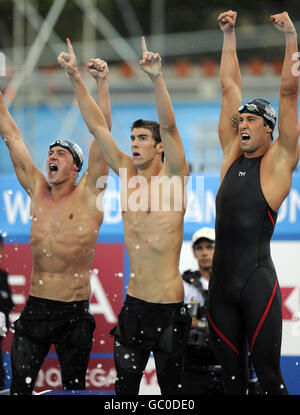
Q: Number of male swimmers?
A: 3